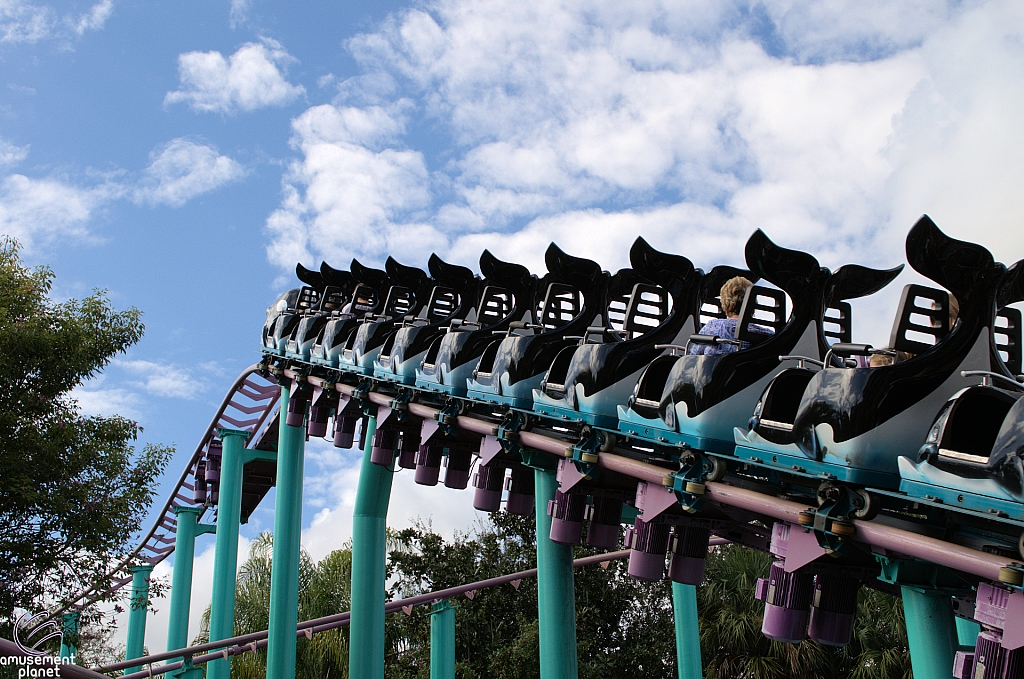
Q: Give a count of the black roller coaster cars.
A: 11